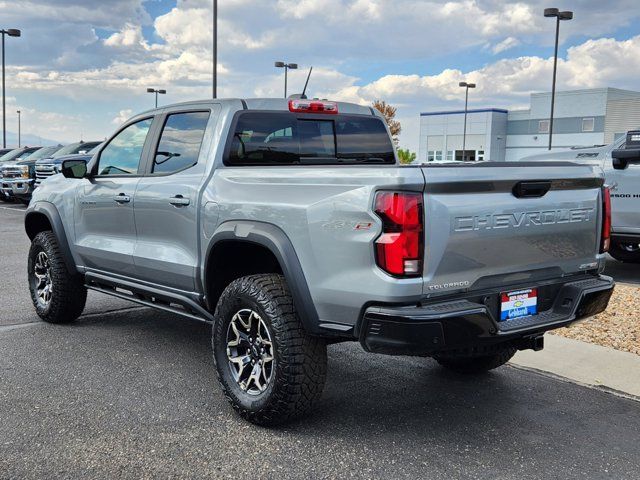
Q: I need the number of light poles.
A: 7